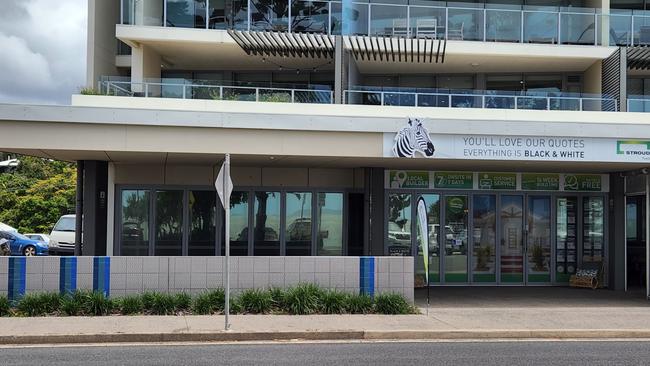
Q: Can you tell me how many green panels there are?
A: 5